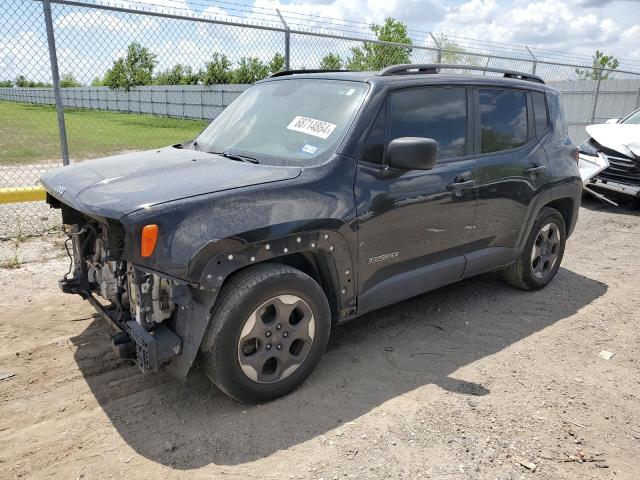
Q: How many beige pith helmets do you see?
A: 0